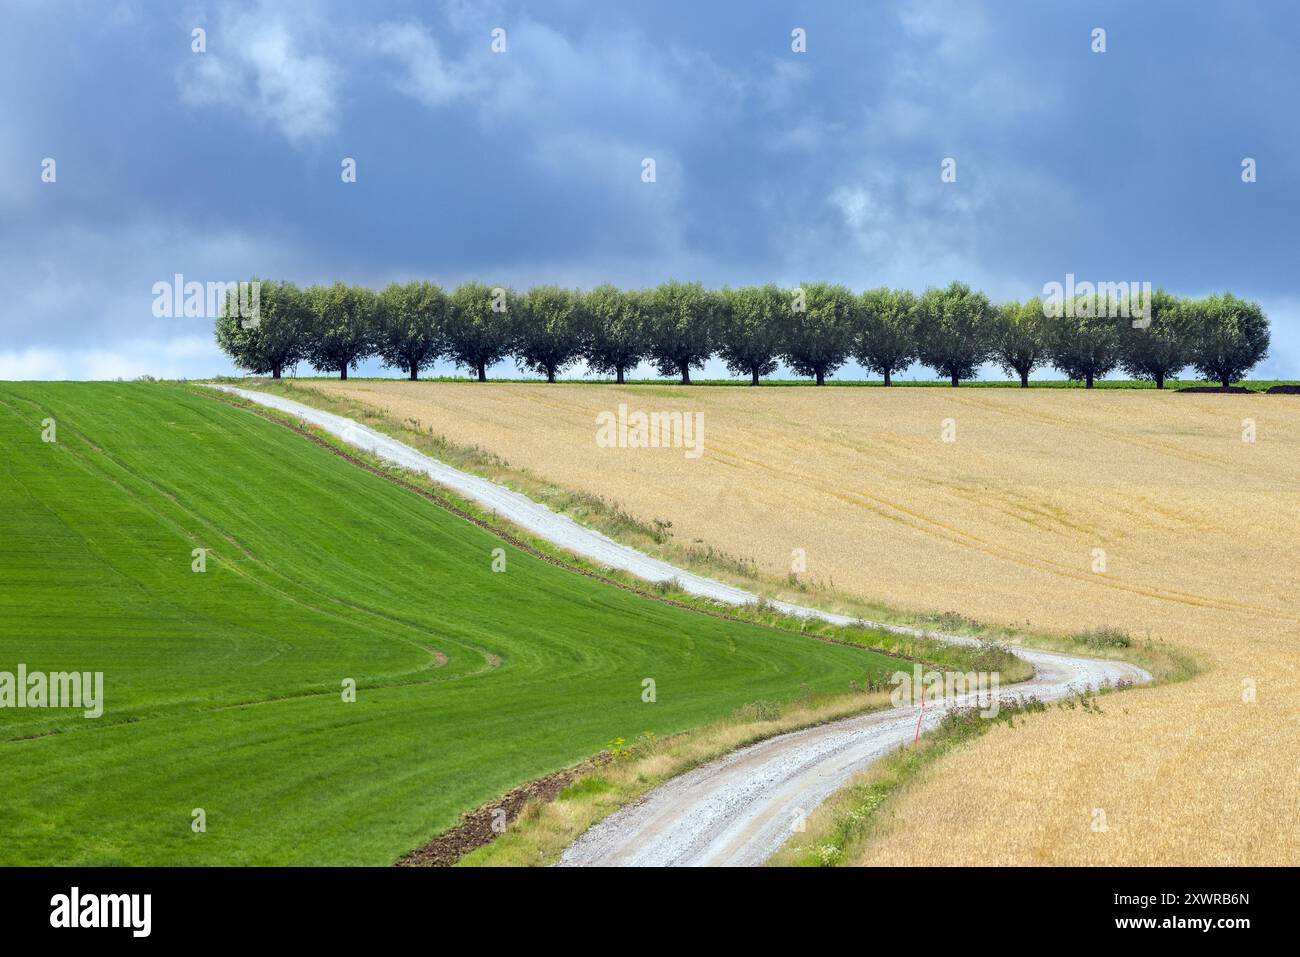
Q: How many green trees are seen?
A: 15